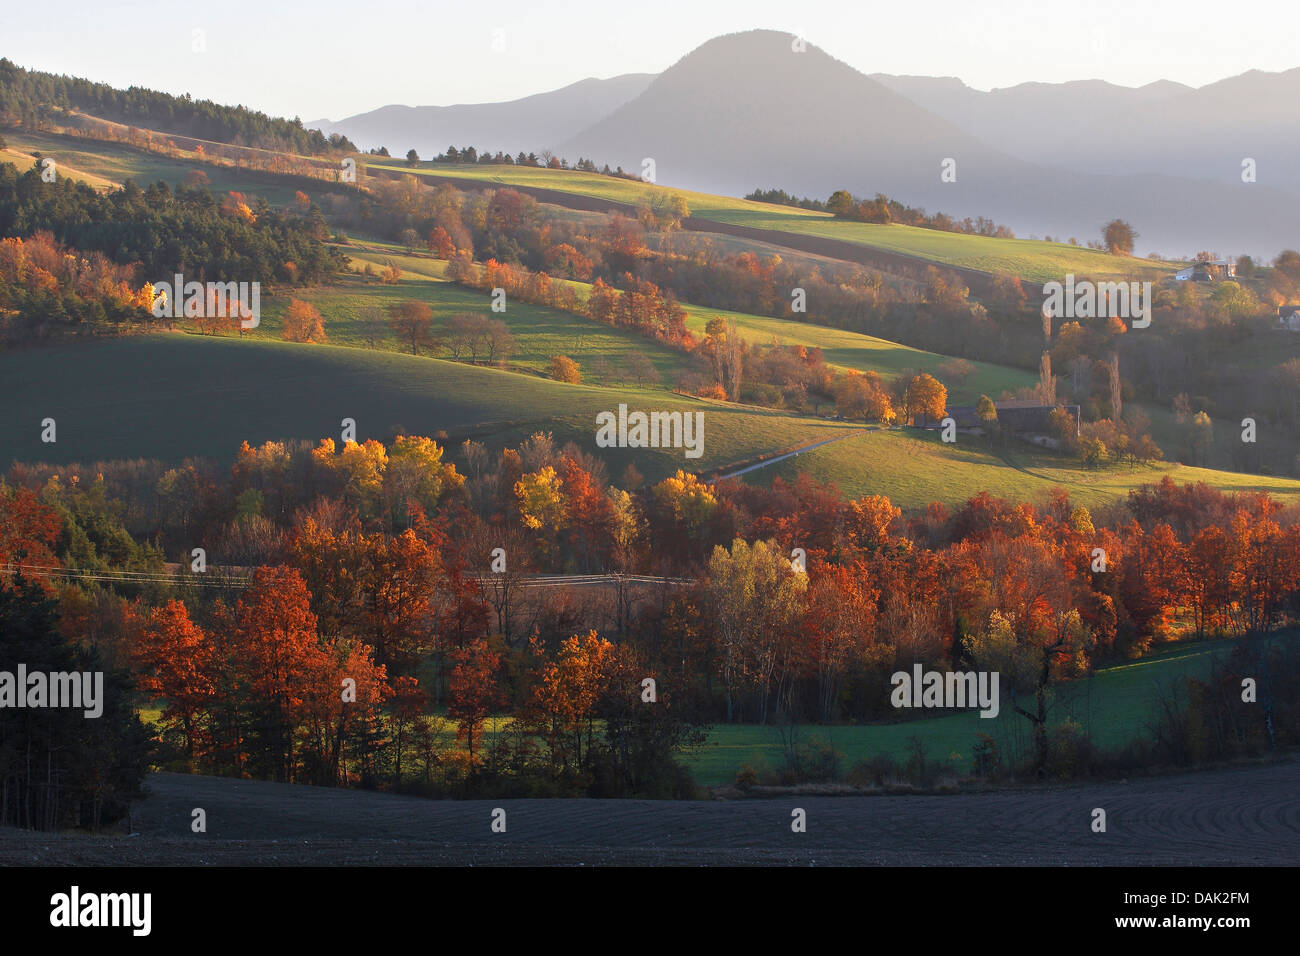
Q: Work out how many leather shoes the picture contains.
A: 0